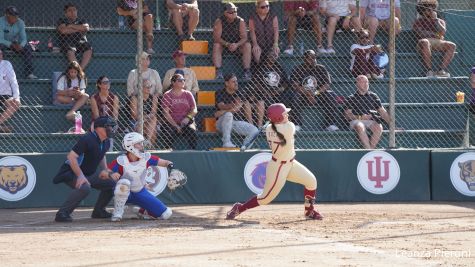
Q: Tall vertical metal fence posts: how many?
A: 2